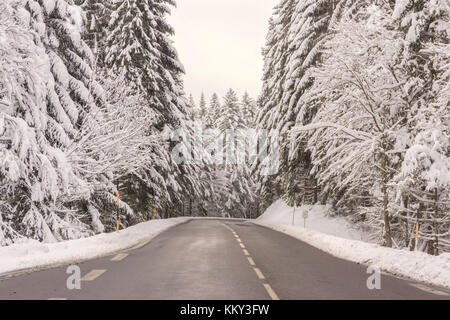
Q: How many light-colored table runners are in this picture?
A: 0